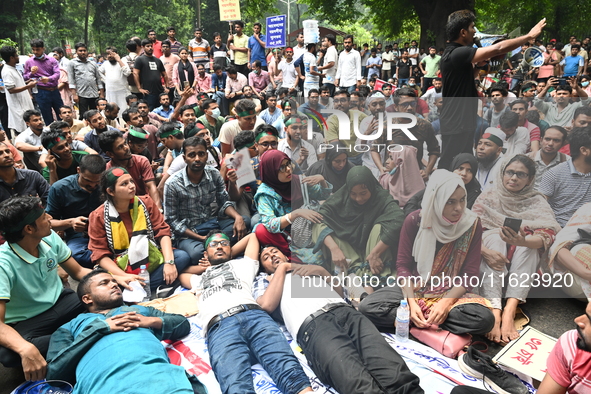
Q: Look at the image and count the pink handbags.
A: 1